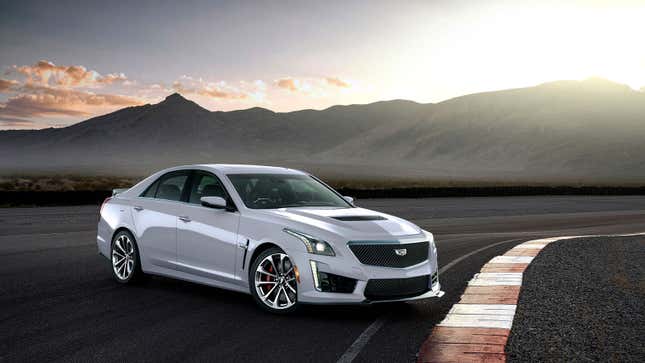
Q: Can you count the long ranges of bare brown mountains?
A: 1